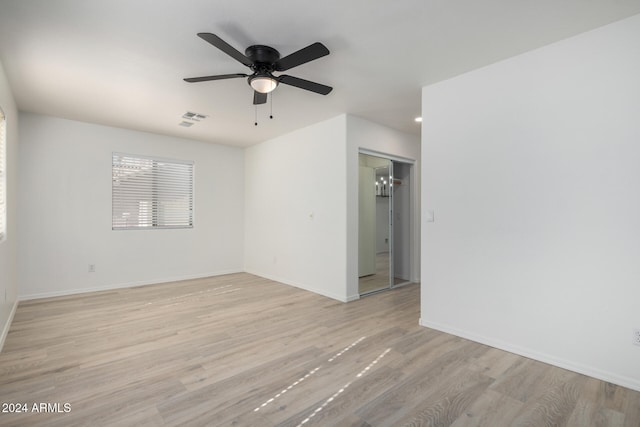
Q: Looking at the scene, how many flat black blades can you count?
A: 5